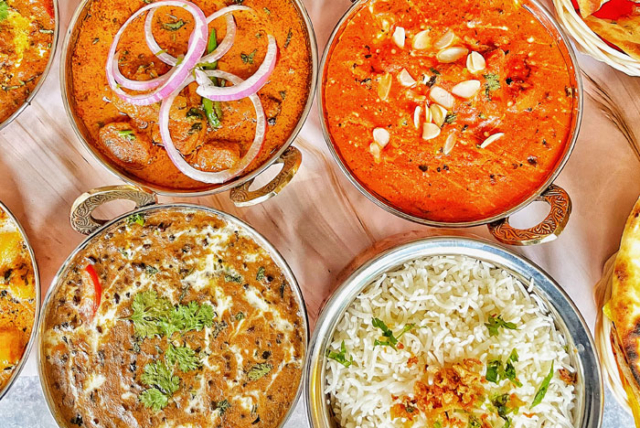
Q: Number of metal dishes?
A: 6